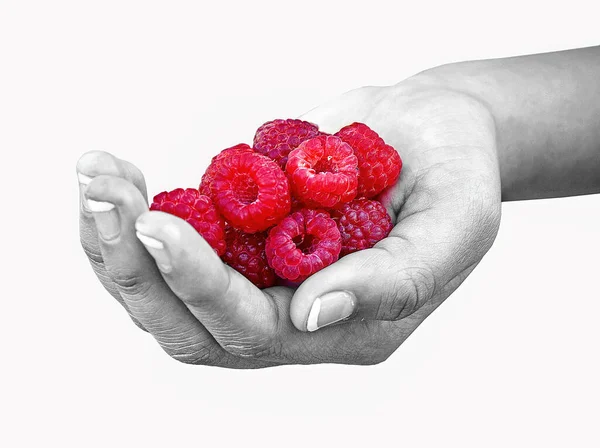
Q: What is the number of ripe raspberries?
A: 8